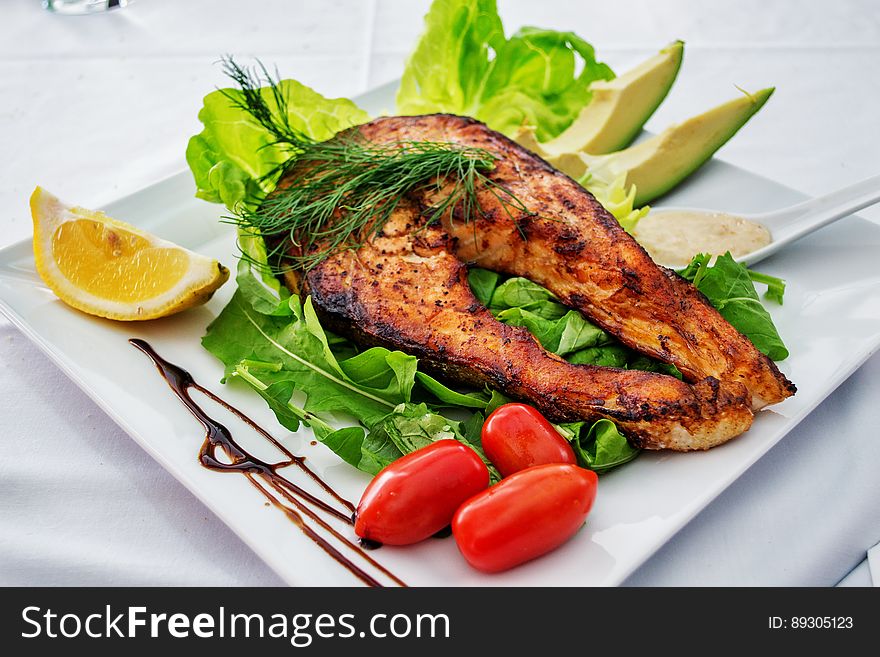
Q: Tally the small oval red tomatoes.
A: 3